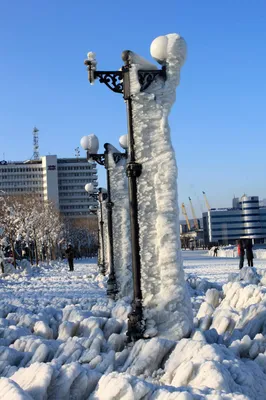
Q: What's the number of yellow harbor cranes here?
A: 3